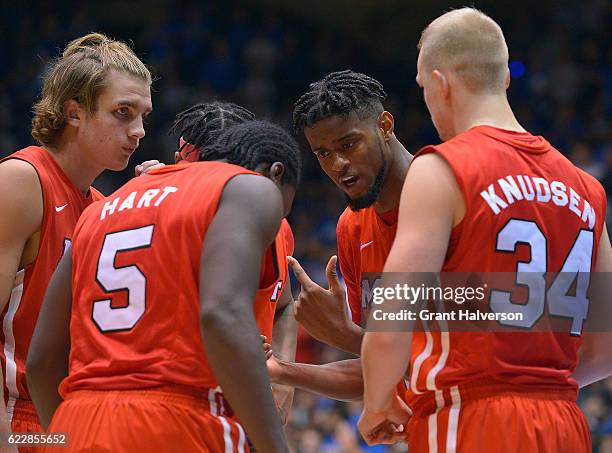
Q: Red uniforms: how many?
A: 5